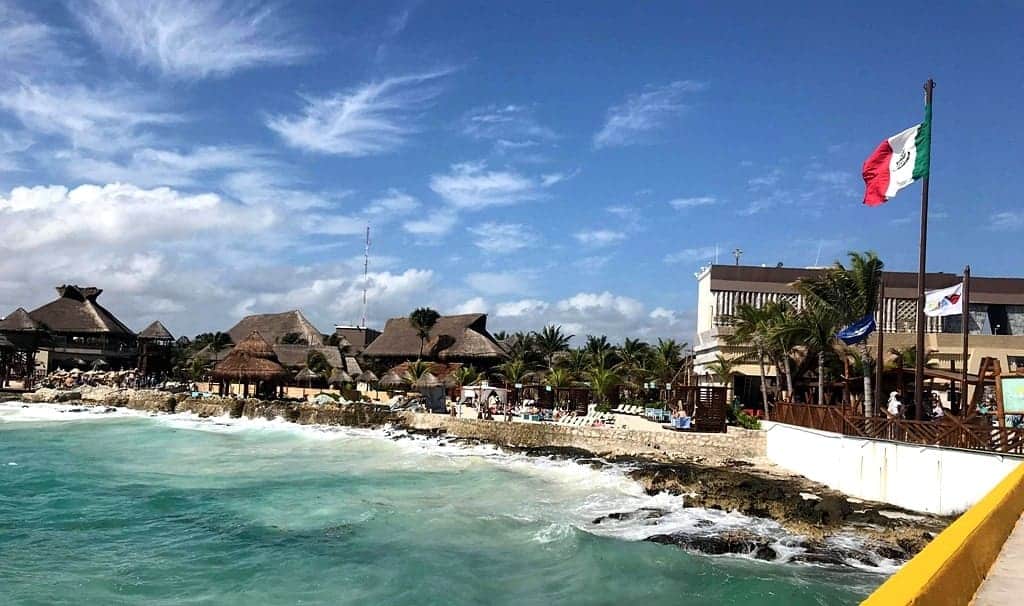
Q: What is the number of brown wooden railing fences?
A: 1